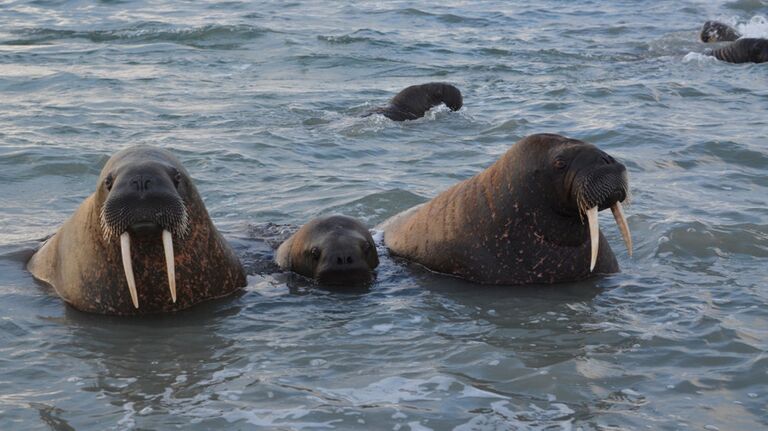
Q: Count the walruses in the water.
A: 6